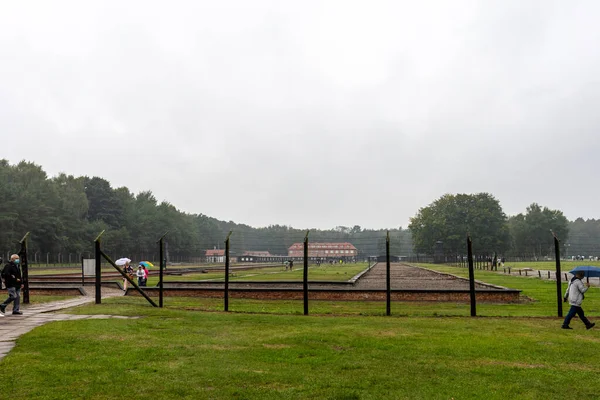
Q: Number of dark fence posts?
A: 8